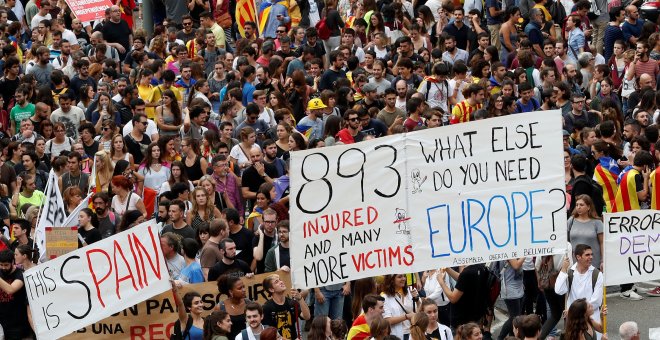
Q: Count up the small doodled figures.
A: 2